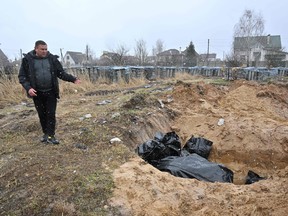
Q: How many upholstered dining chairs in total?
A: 0